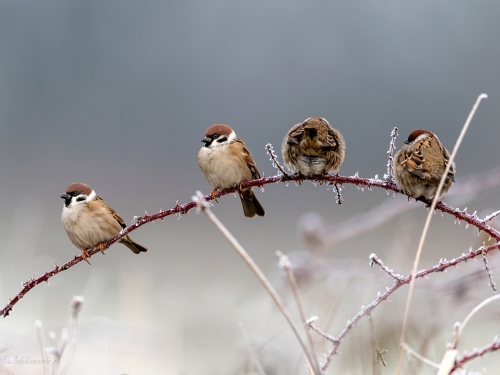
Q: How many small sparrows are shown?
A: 4